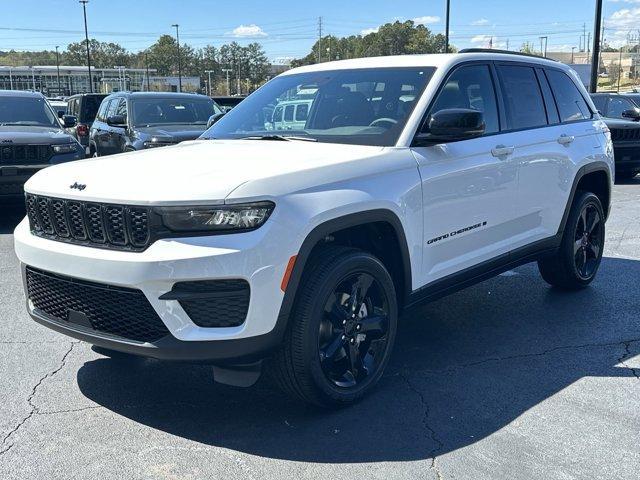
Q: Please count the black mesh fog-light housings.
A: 1